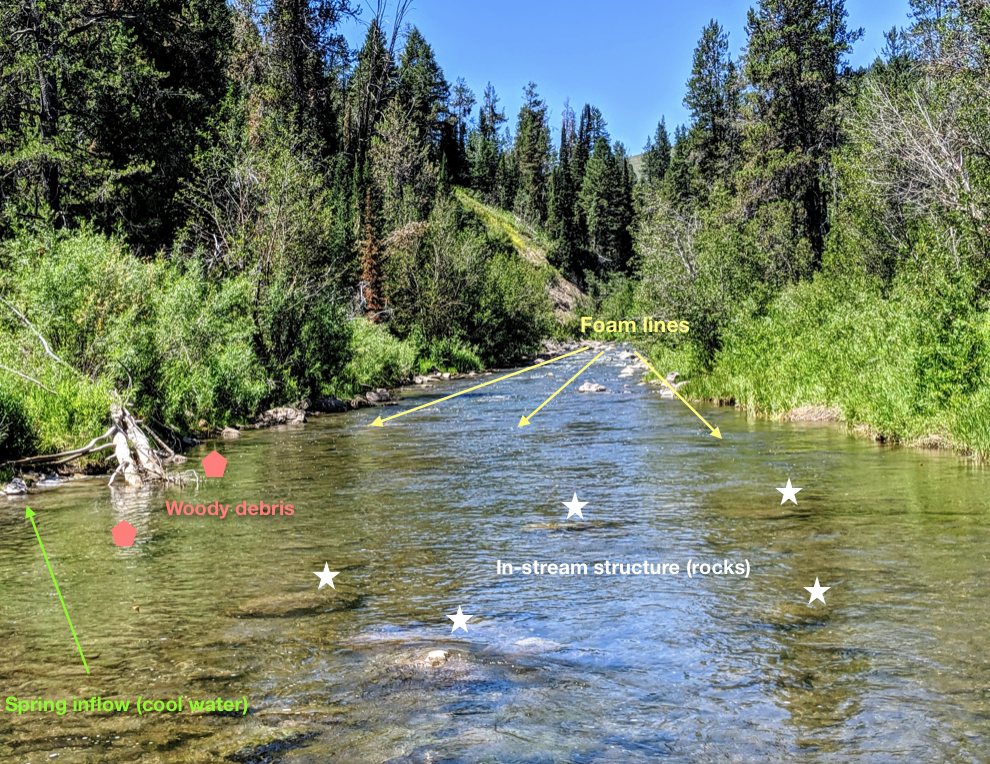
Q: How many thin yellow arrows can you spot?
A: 3